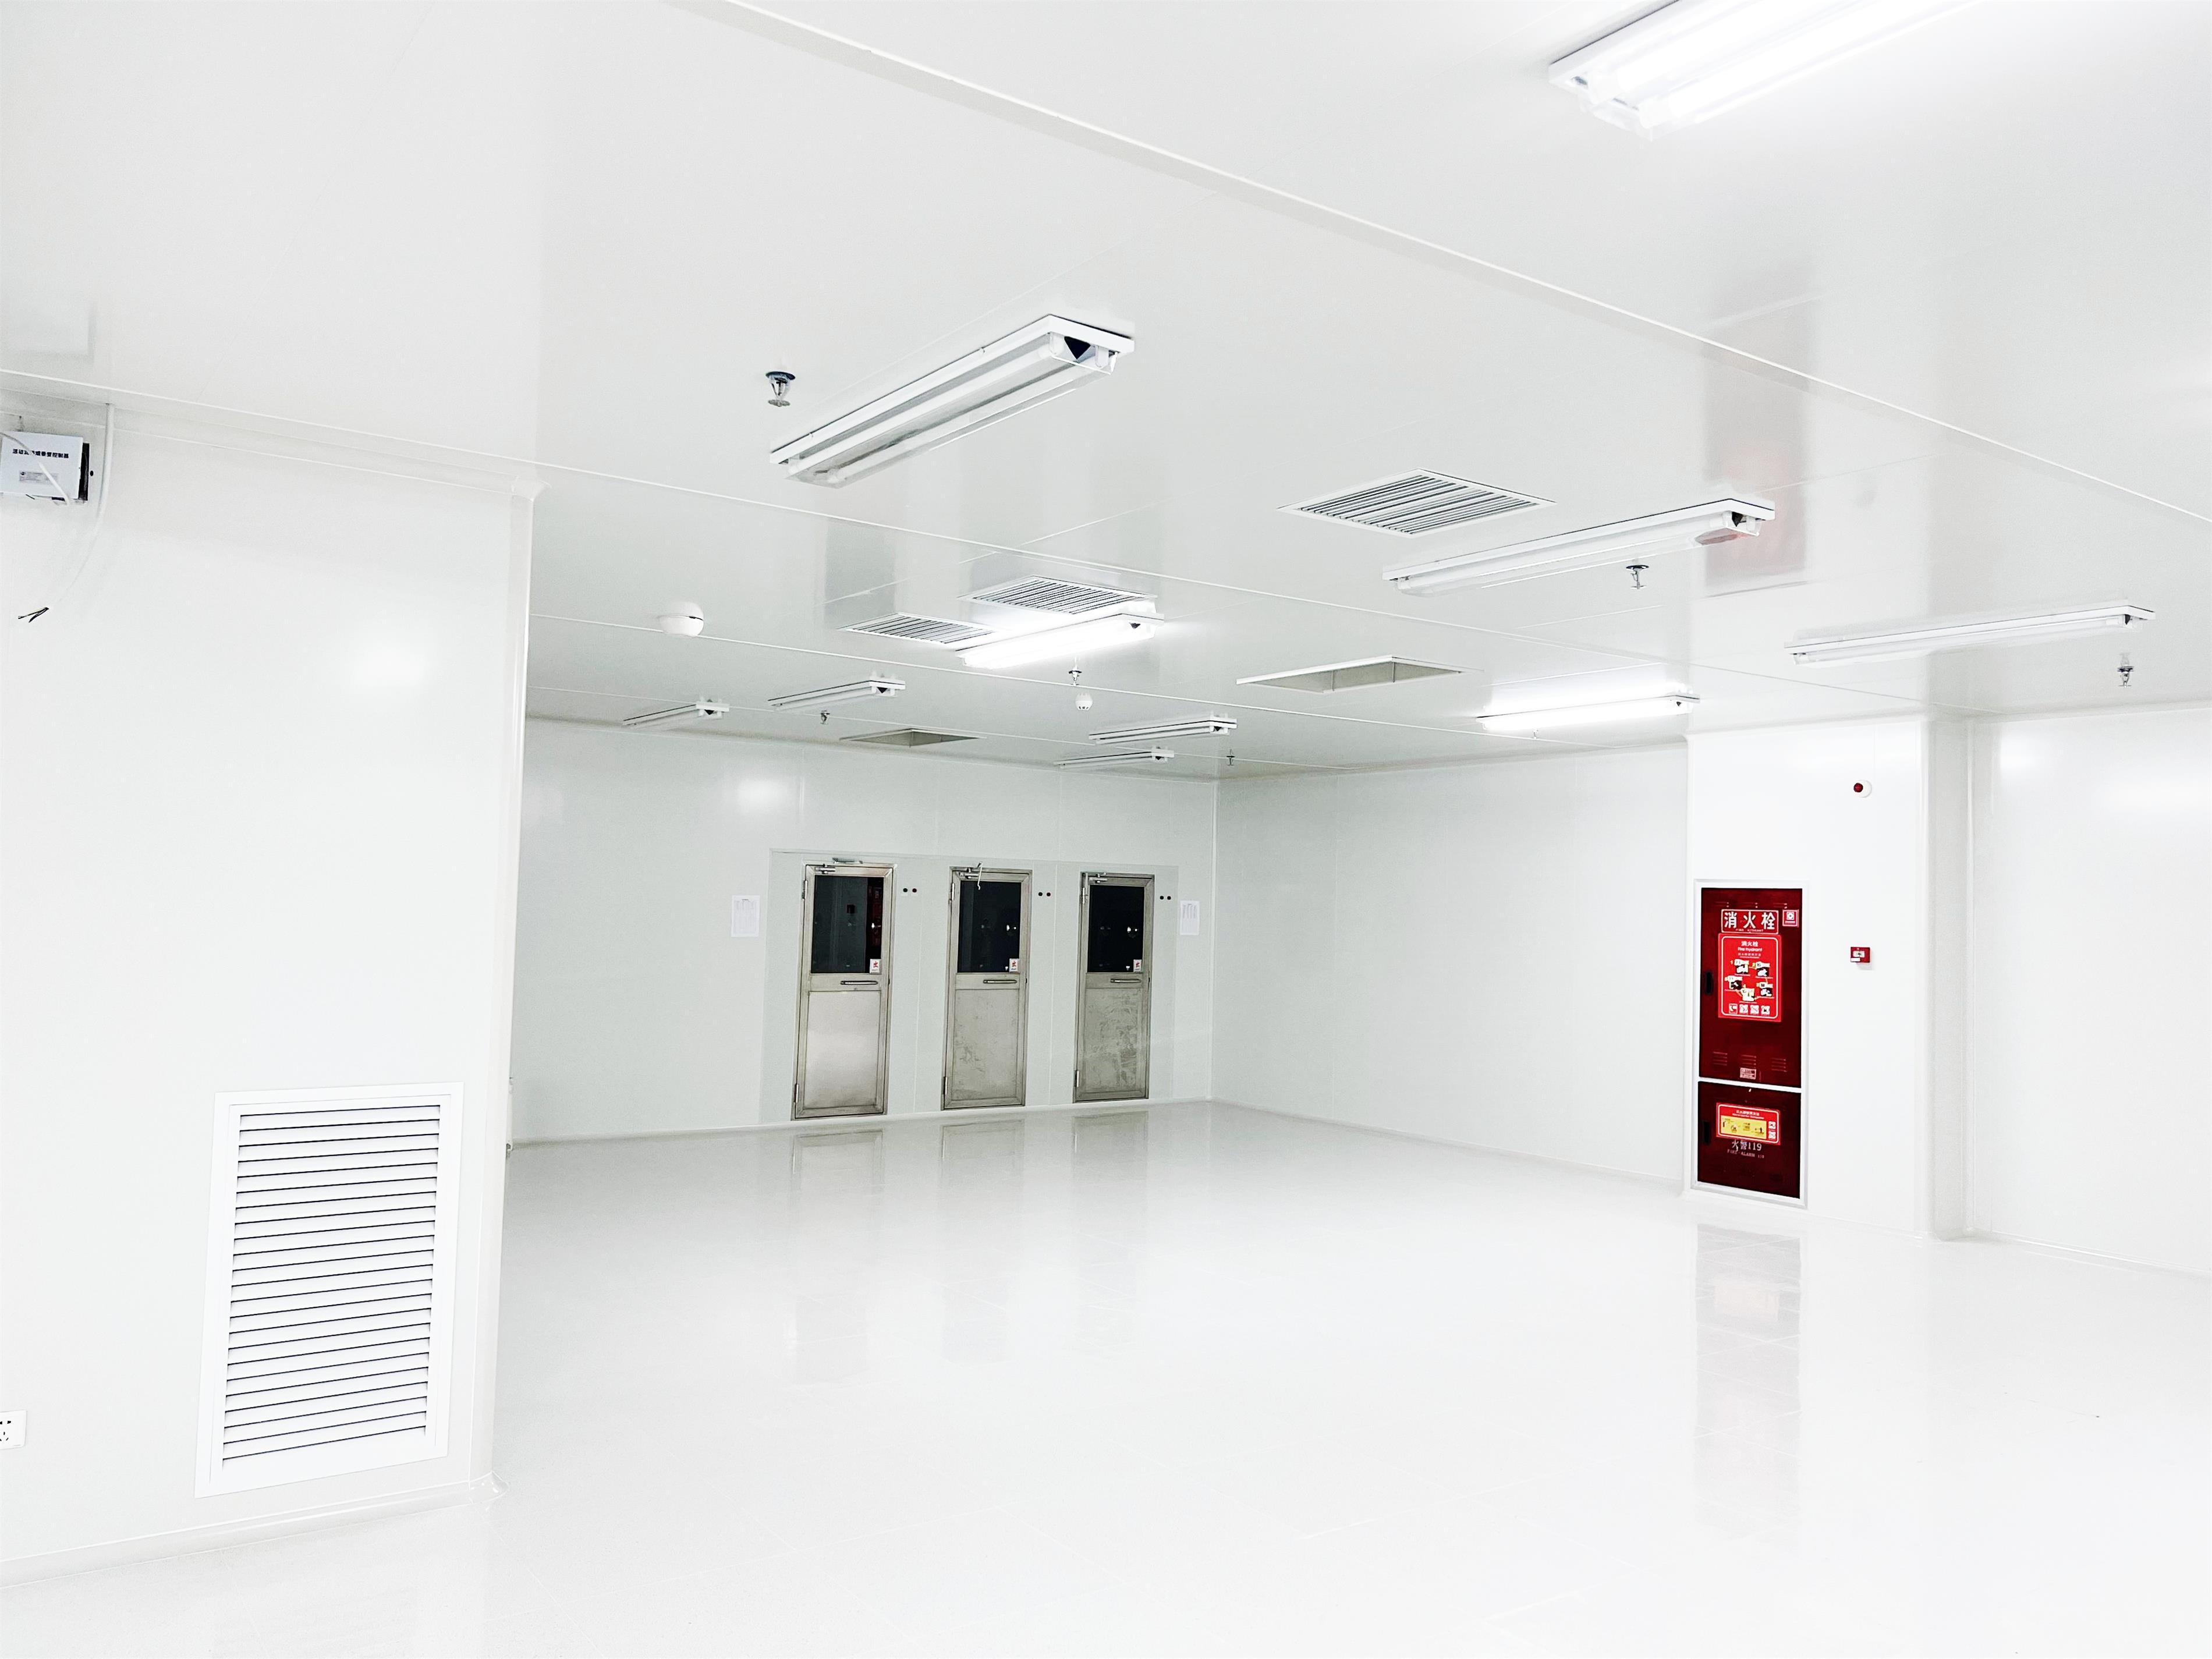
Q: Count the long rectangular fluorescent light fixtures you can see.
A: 10